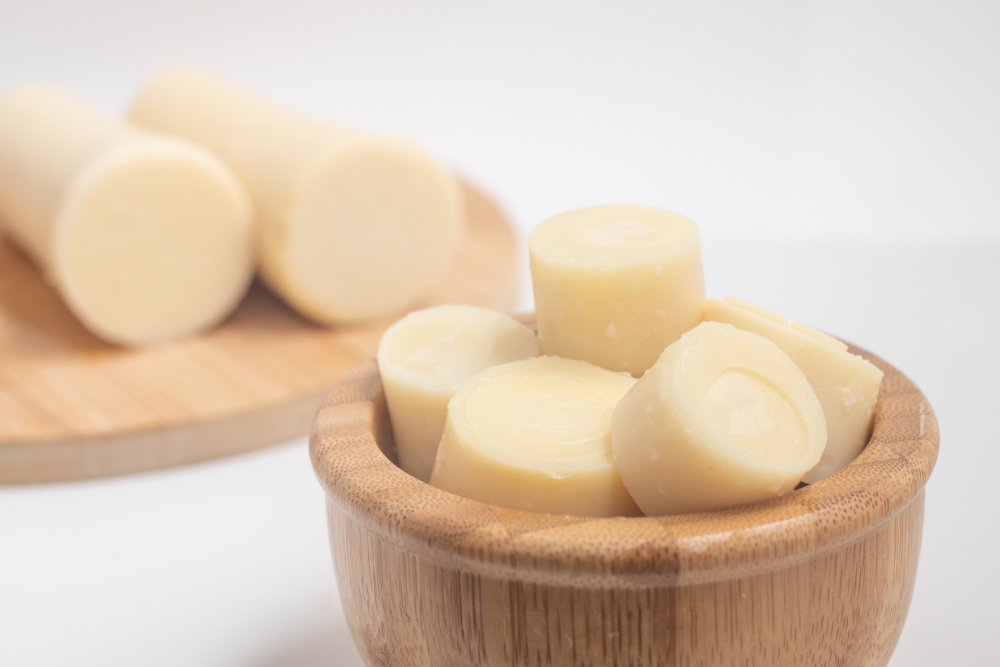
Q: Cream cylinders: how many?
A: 7